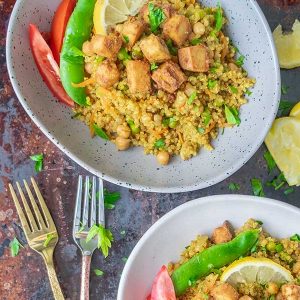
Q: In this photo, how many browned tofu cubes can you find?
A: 12